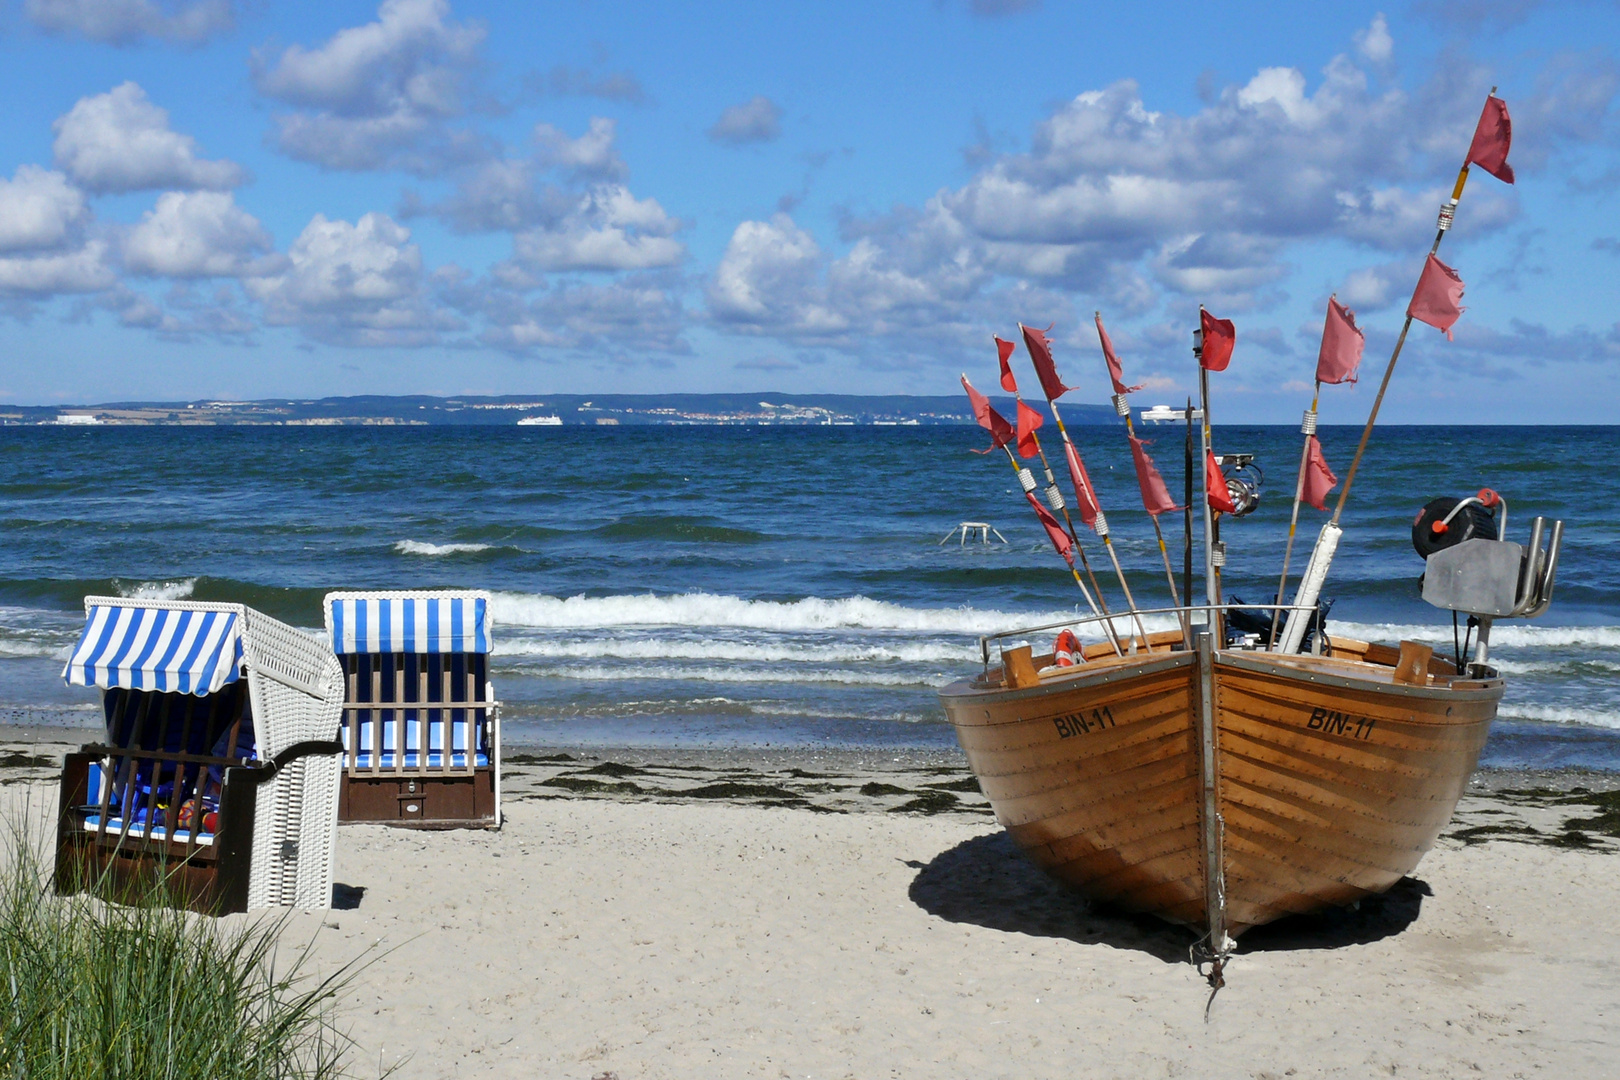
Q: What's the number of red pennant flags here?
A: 14